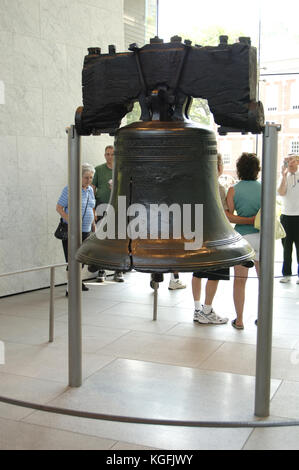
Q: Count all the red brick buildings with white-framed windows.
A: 1